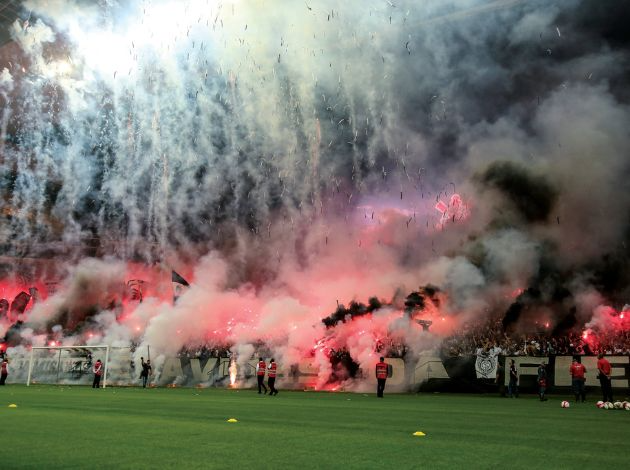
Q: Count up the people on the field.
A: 11